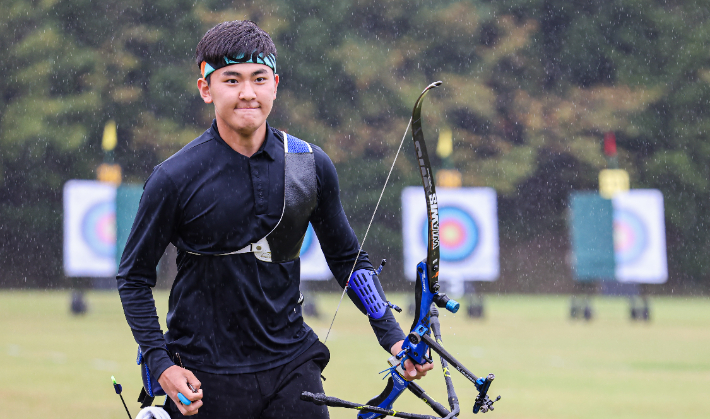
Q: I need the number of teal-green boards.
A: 2